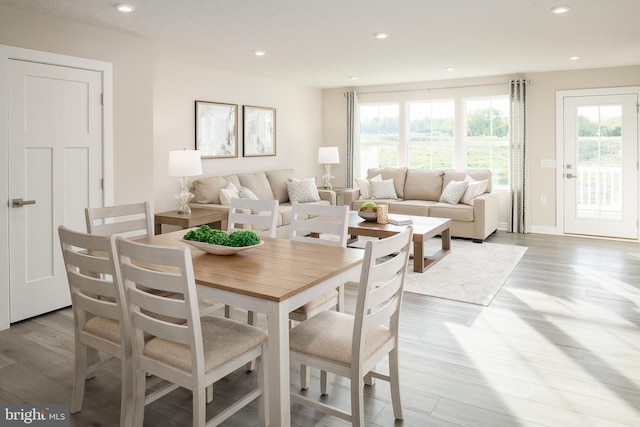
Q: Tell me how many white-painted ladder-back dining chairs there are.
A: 6